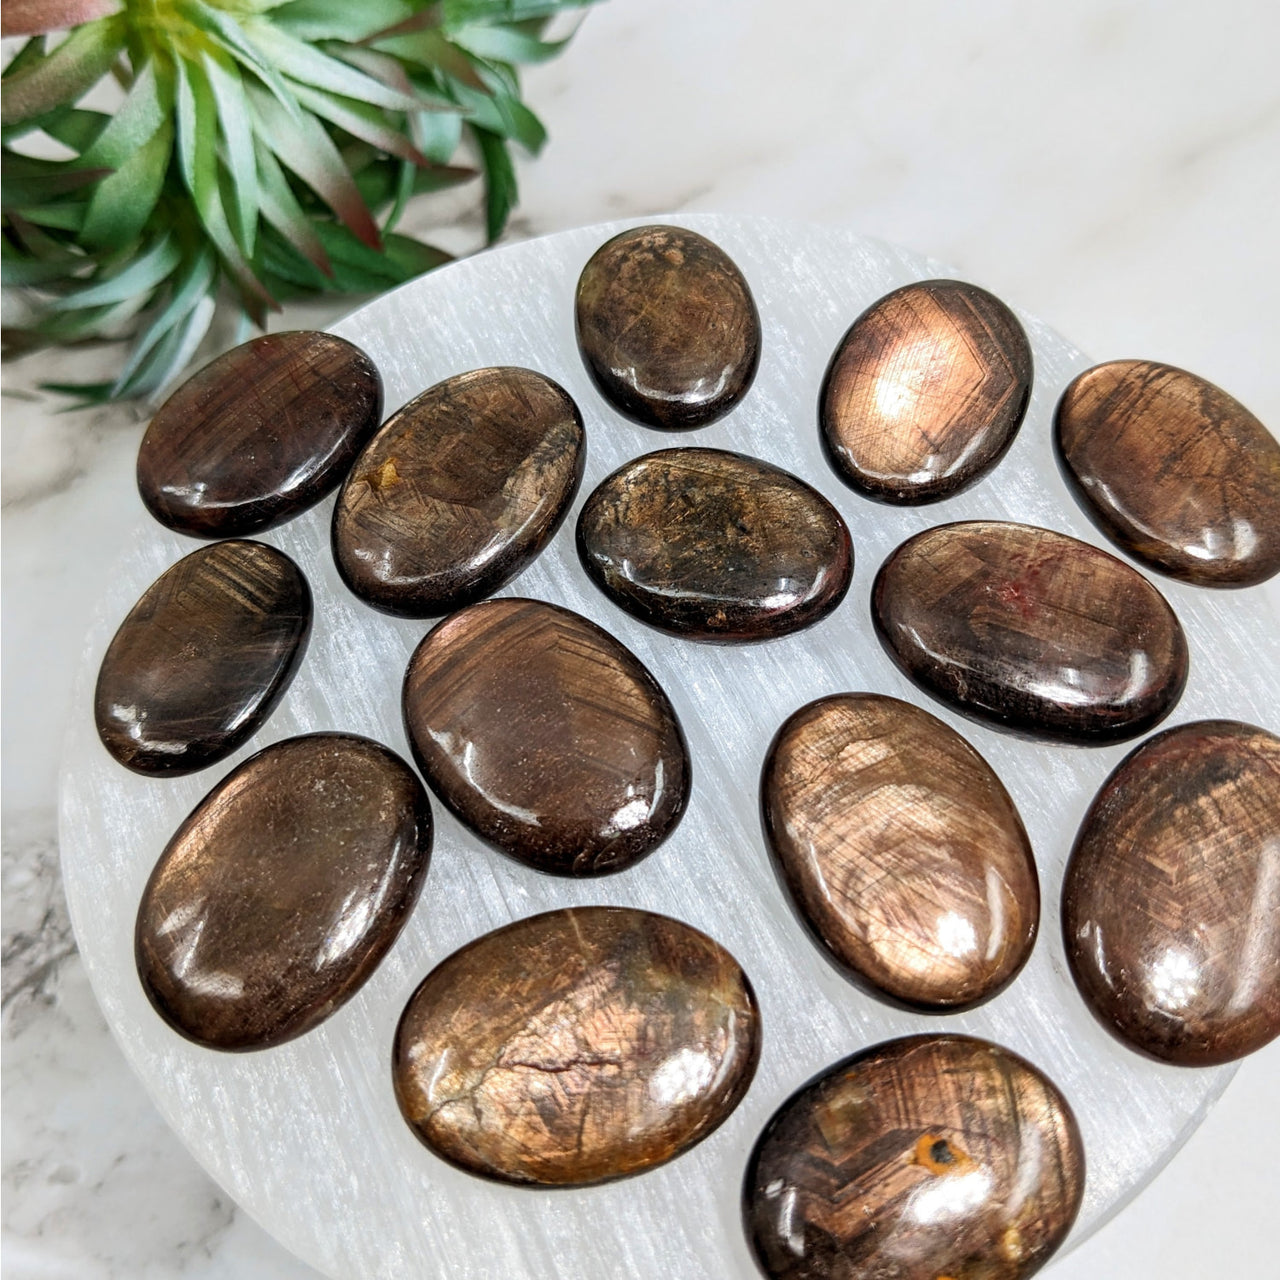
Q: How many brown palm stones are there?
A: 14